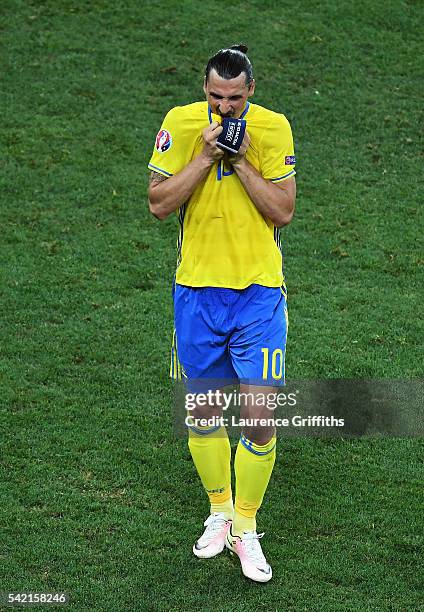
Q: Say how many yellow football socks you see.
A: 2